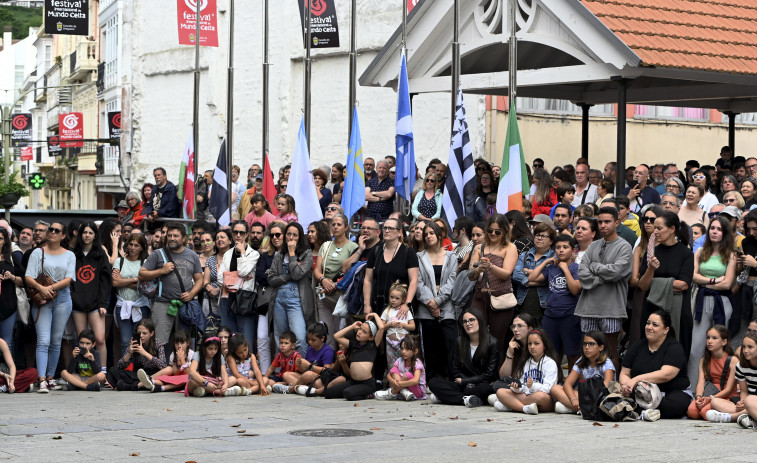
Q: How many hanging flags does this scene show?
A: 8